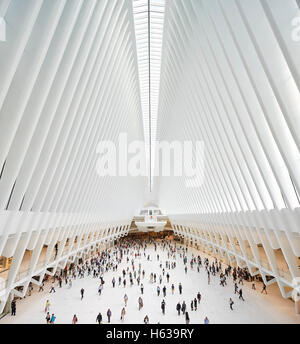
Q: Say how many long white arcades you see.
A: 2